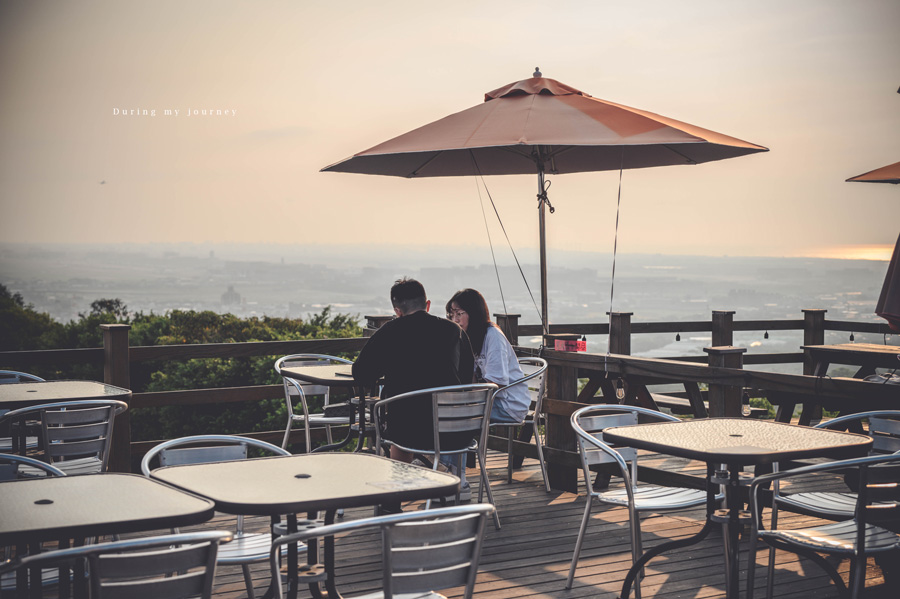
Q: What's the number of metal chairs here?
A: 12